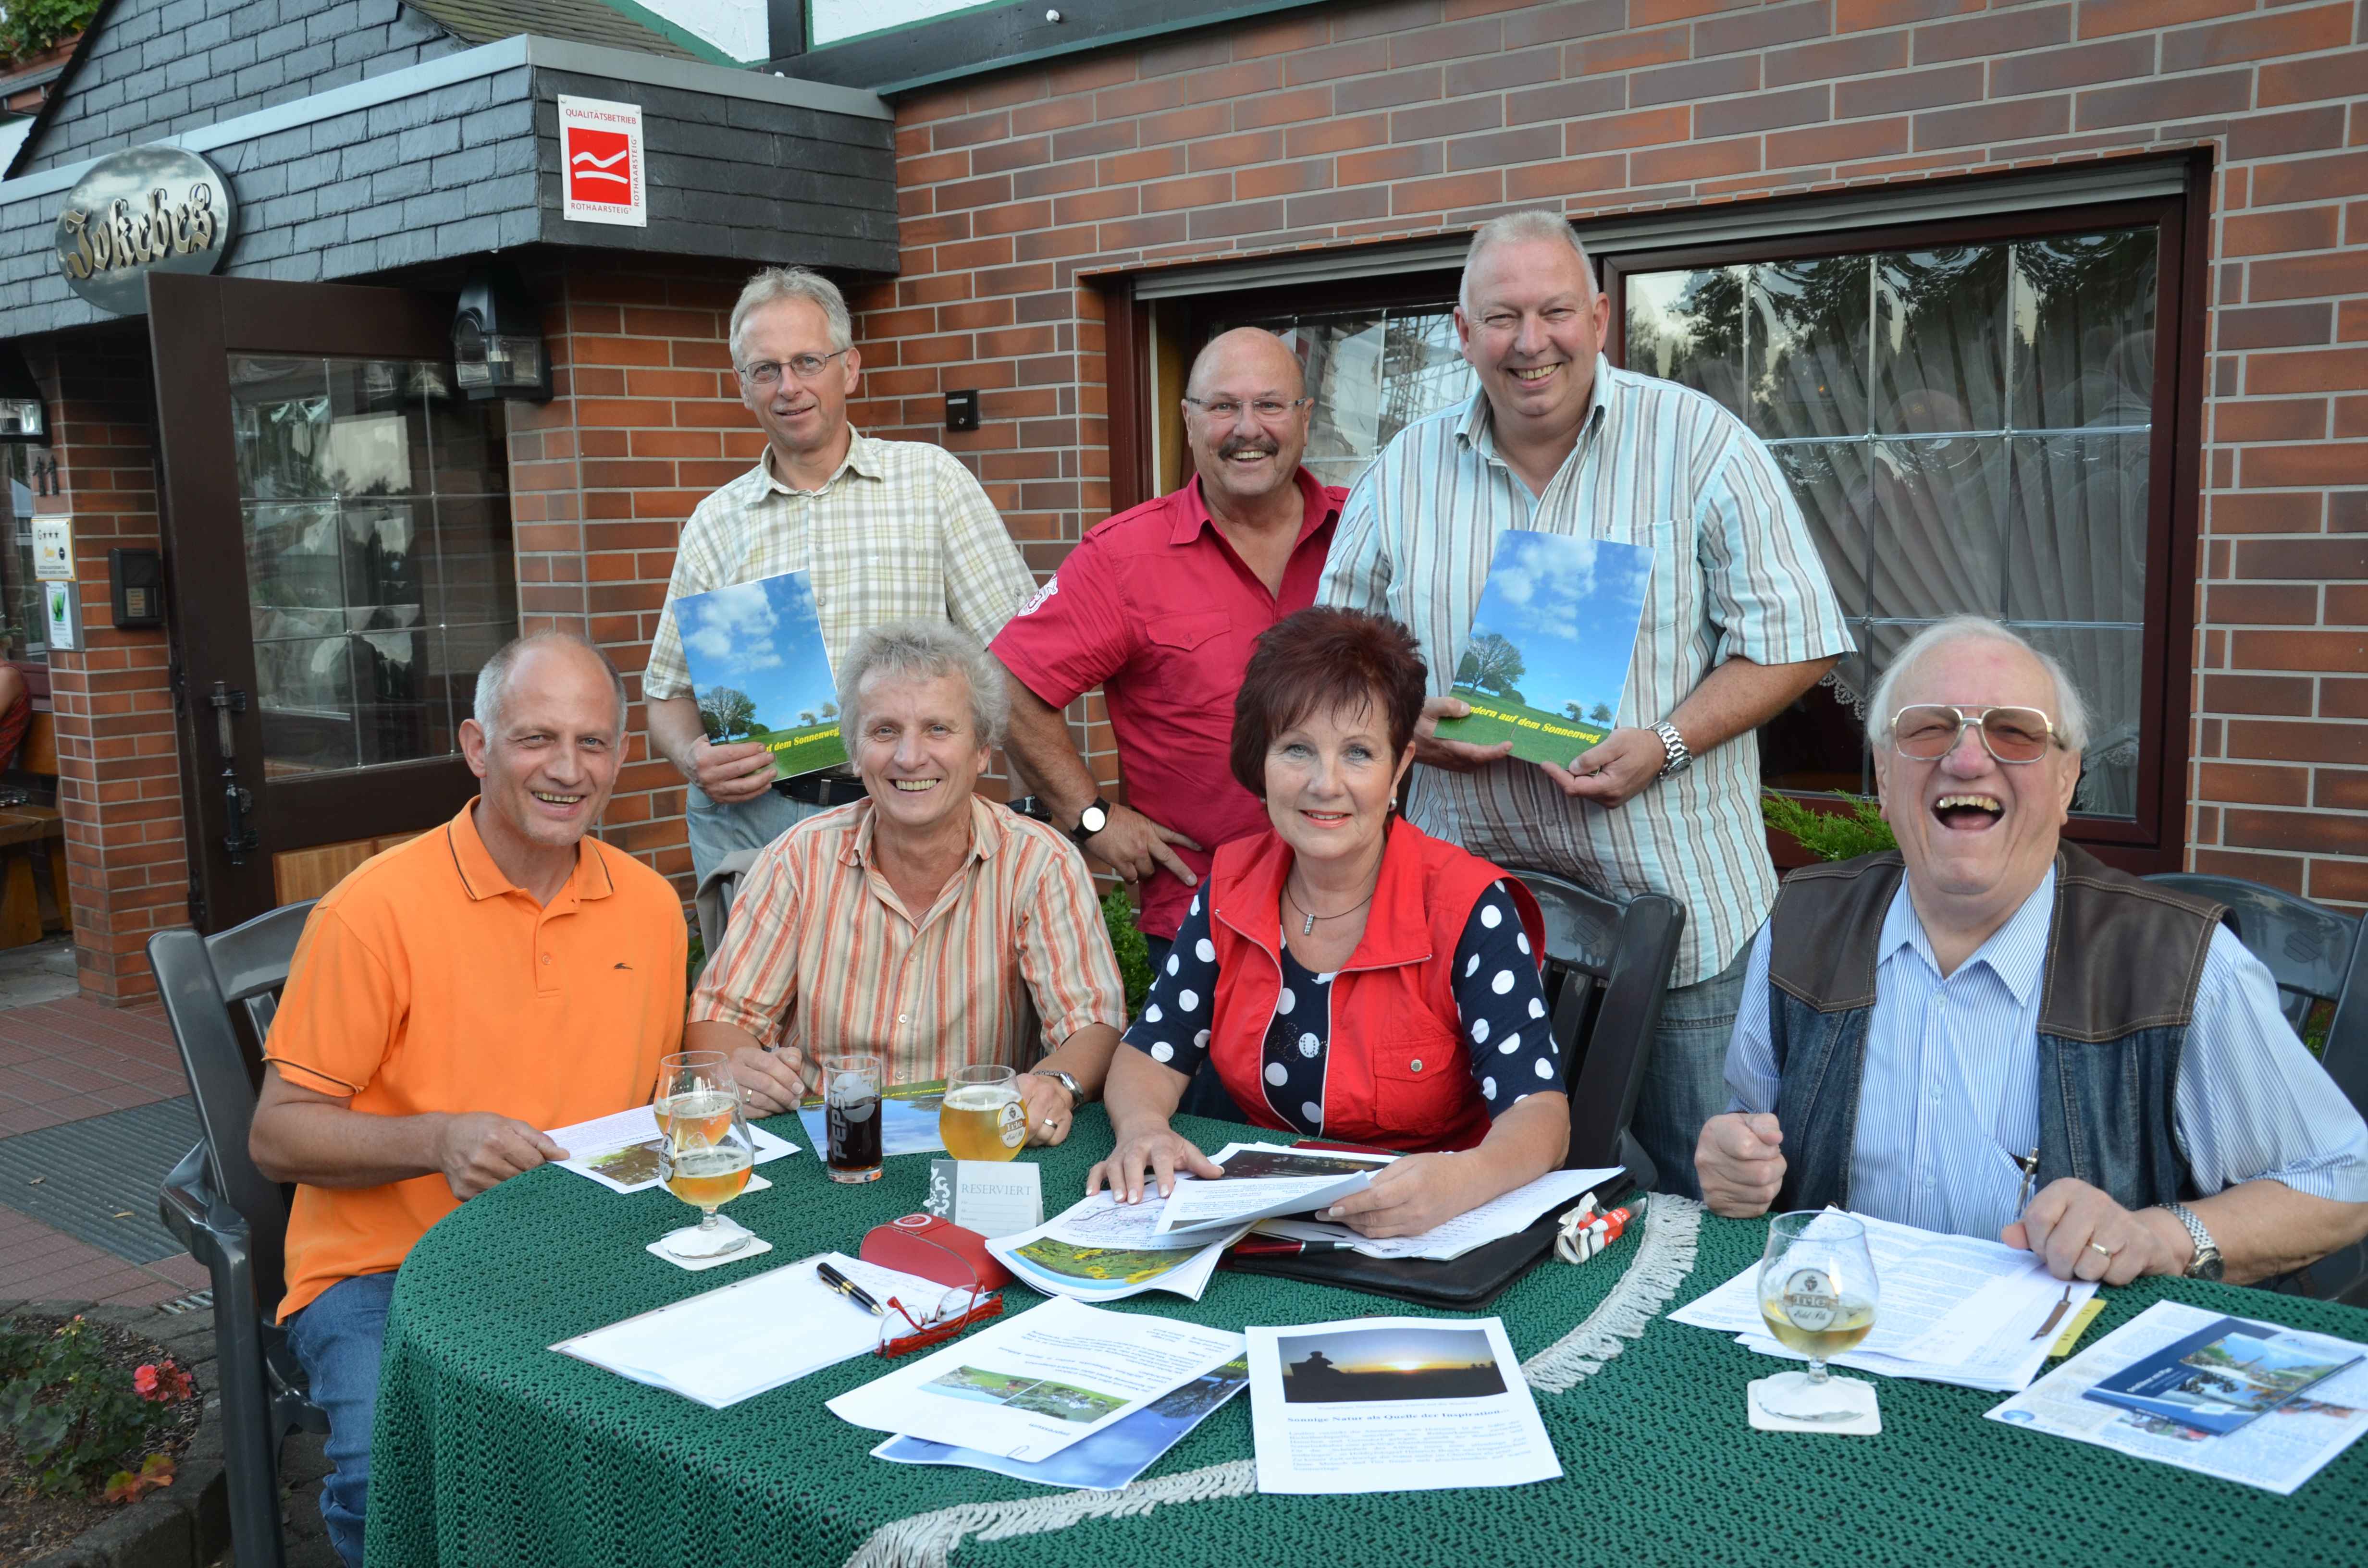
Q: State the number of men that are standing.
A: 3